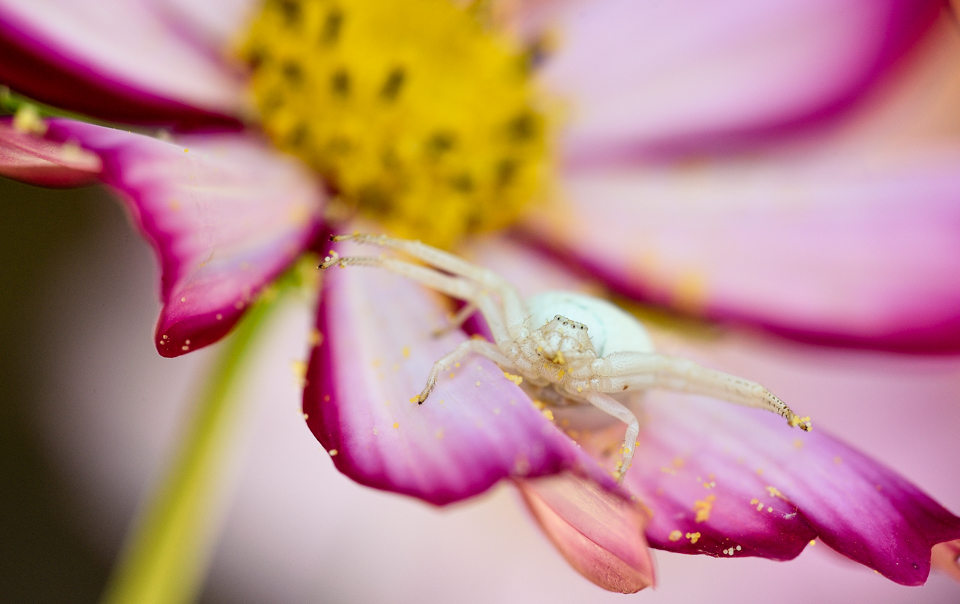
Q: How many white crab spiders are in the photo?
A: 1